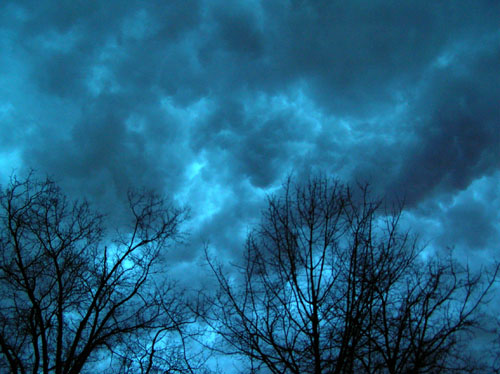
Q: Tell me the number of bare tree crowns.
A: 2